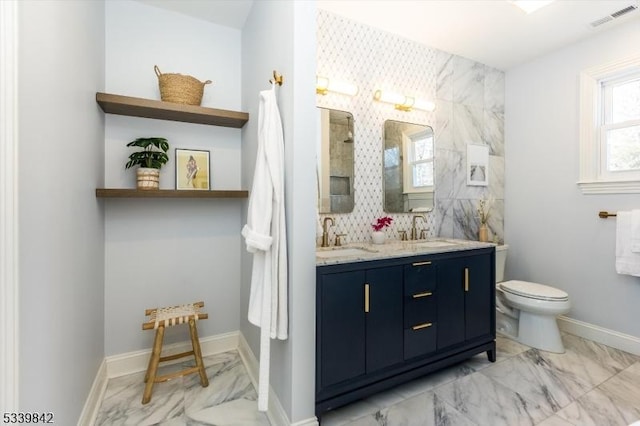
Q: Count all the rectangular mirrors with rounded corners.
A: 2